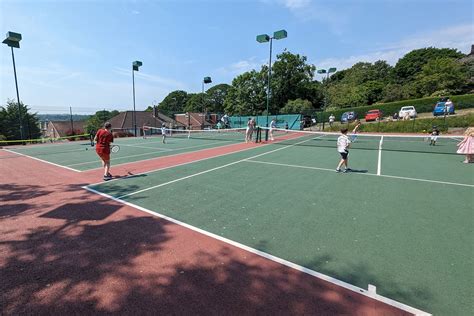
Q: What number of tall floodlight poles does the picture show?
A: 5